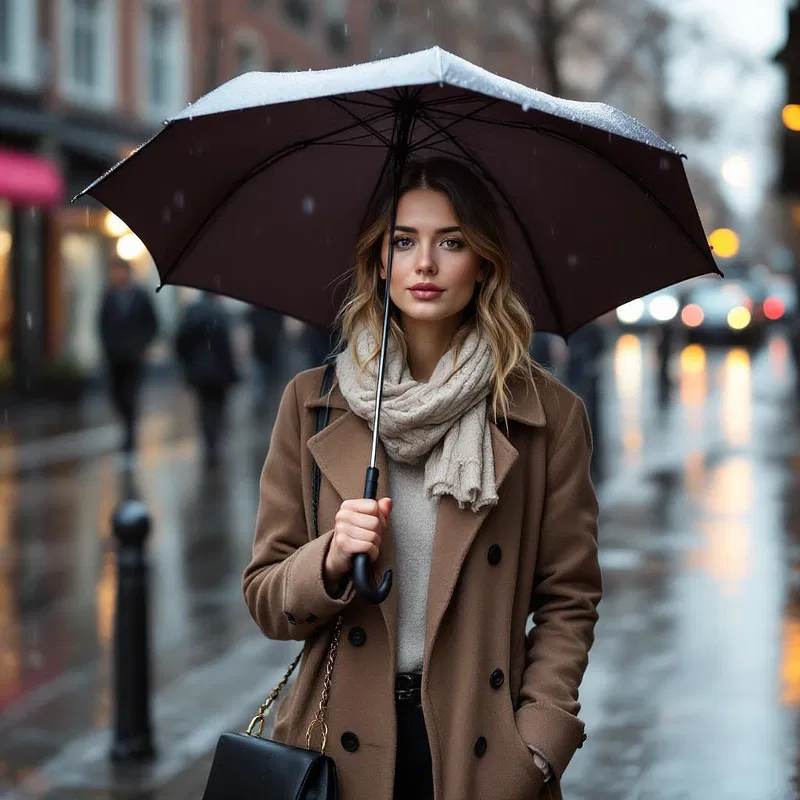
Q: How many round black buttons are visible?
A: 5